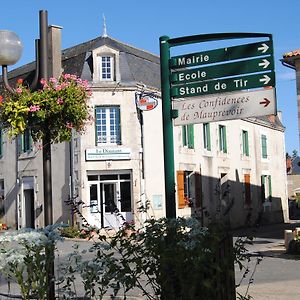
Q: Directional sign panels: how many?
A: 4